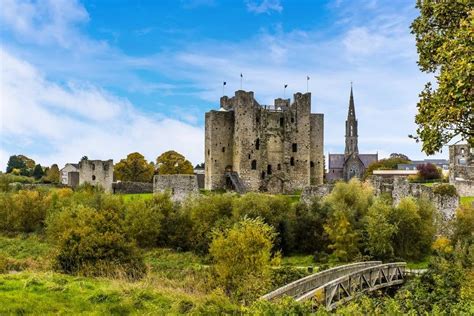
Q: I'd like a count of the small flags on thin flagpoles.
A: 4